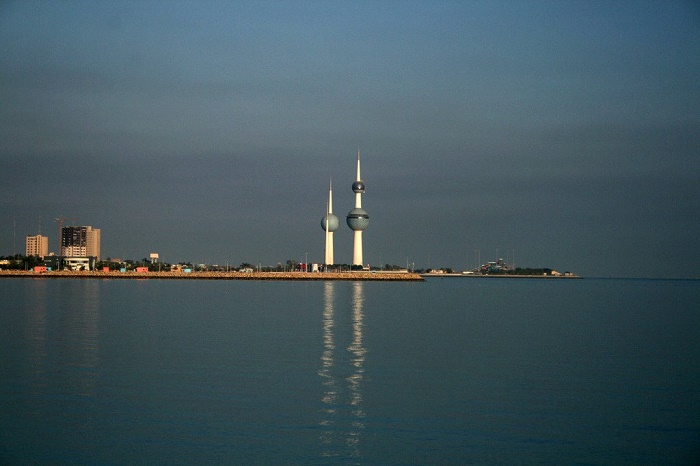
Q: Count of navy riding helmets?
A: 0